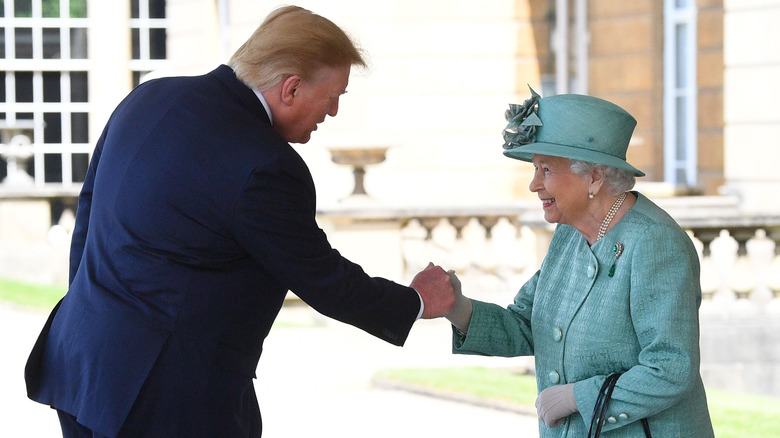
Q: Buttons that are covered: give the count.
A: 1